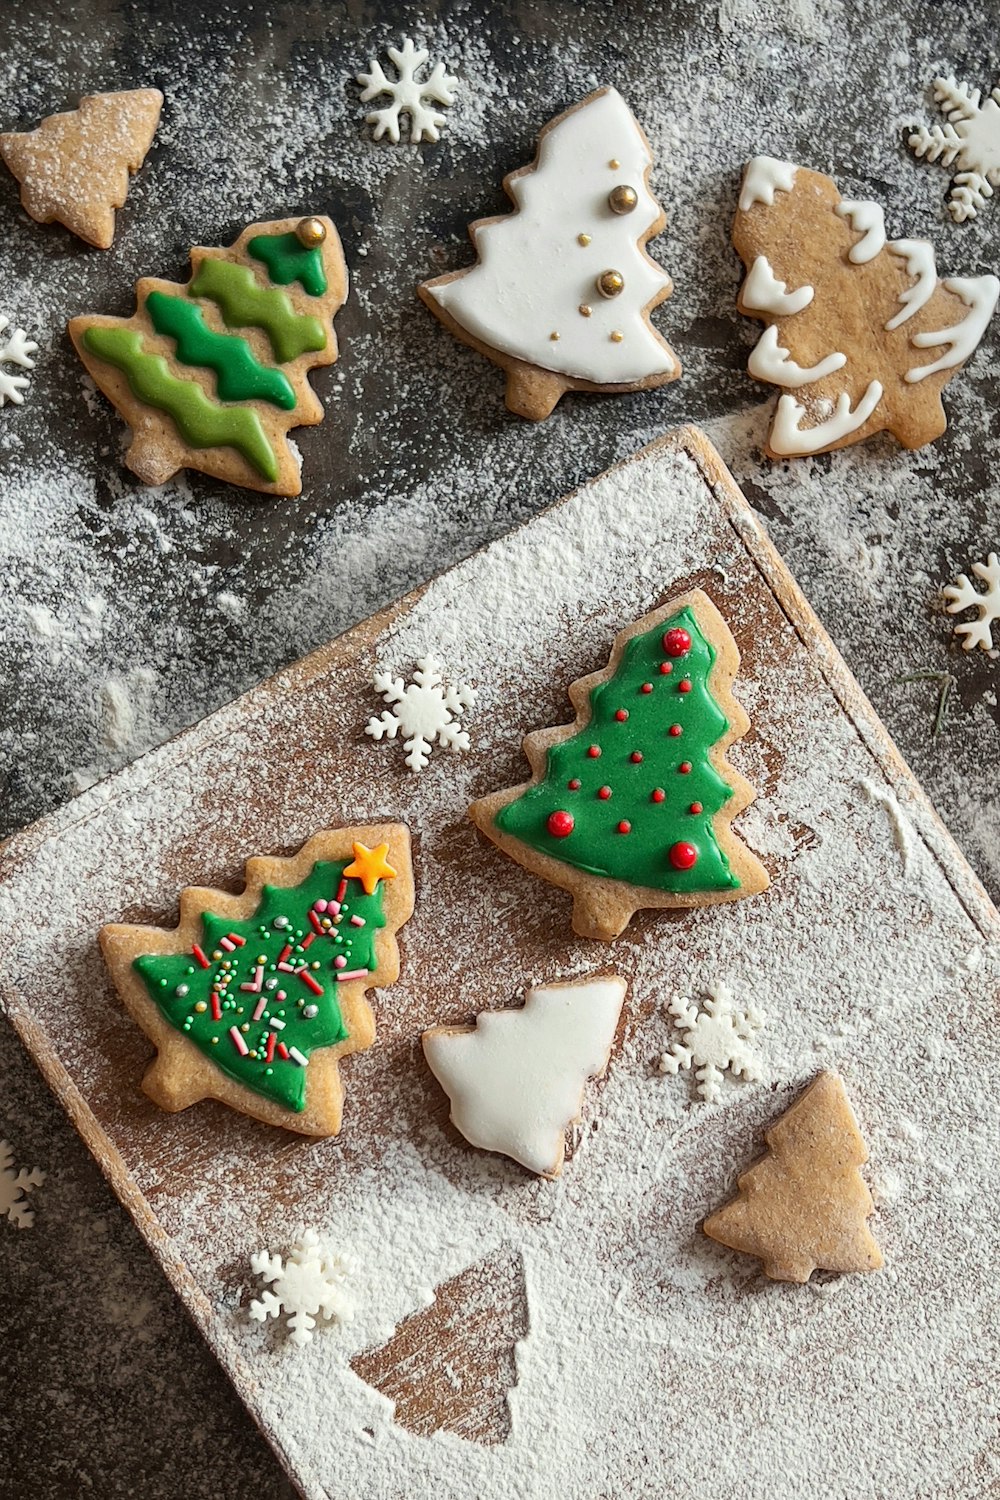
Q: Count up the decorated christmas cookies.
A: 6